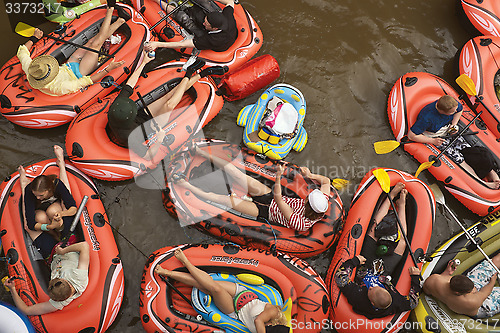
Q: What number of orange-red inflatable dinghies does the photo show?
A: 10